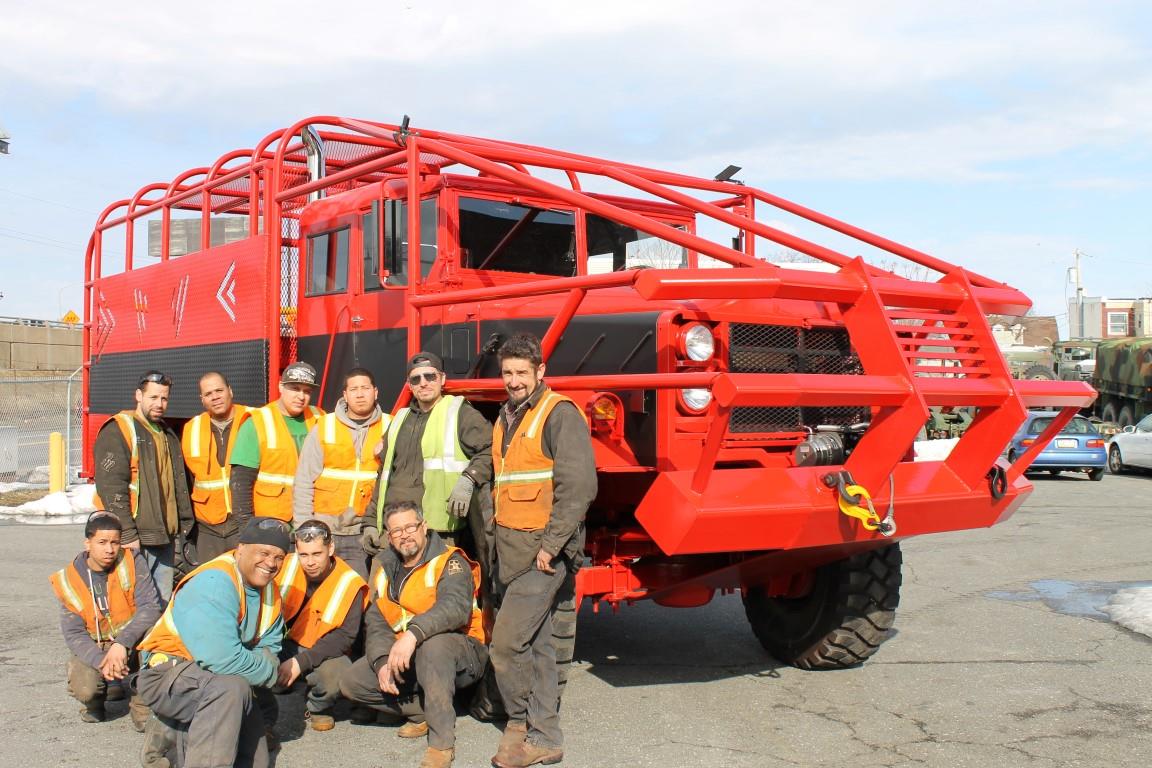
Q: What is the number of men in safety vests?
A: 10